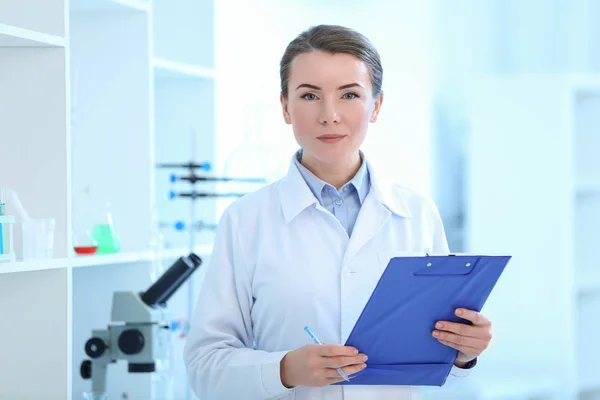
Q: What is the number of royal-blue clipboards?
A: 1